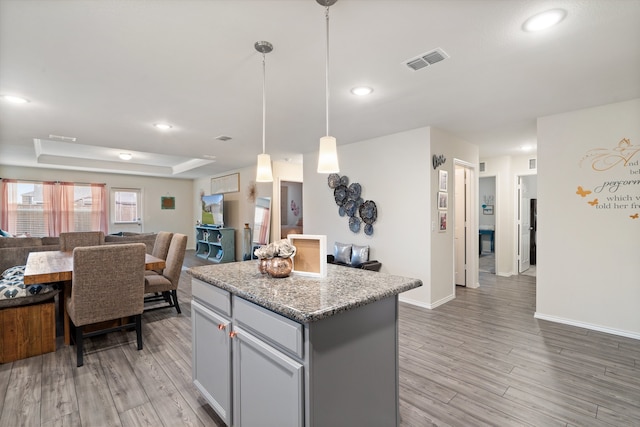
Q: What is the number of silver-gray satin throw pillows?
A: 2